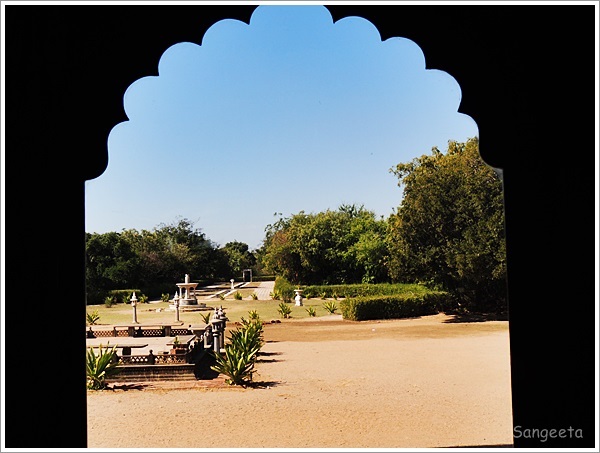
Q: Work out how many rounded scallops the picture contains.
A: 9